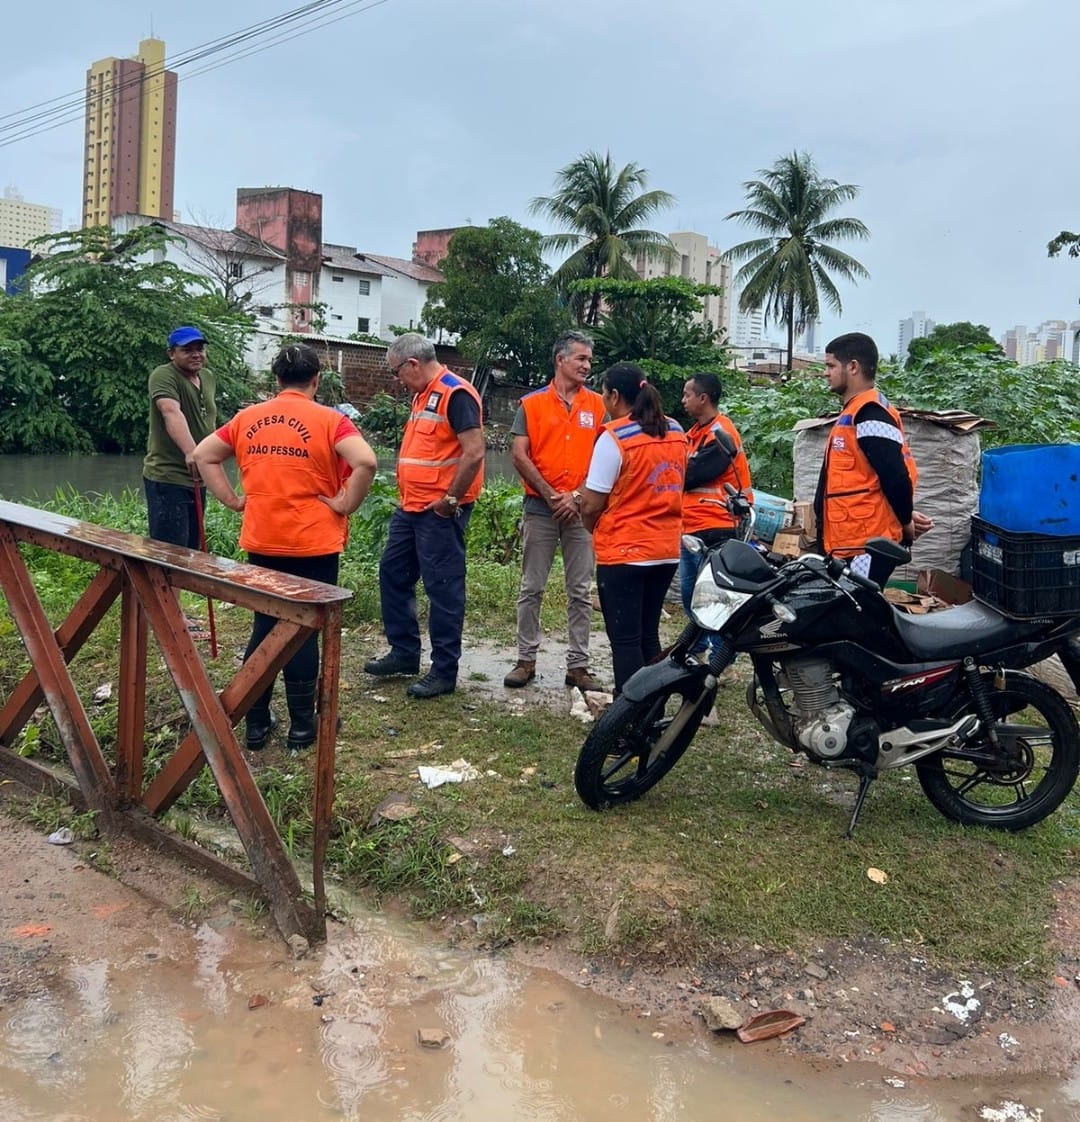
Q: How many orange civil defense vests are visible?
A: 6